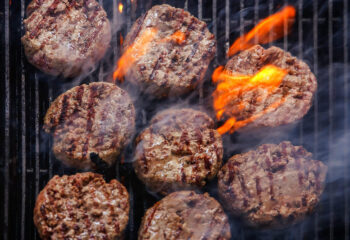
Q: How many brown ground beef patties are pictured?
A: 8